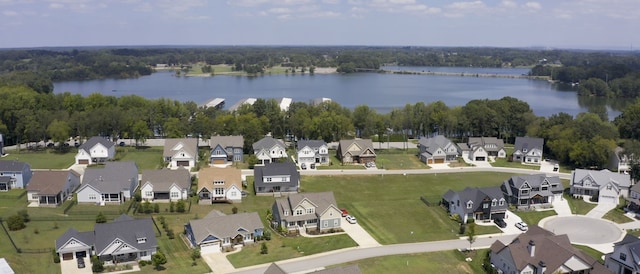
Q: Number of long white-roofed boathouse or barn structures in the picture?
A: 4